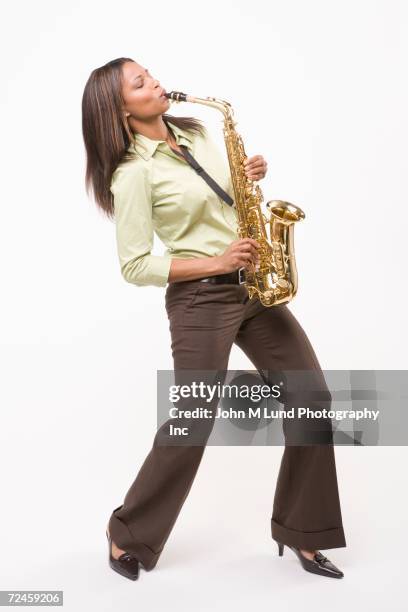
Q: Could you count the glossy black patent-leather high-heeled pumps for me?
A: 2